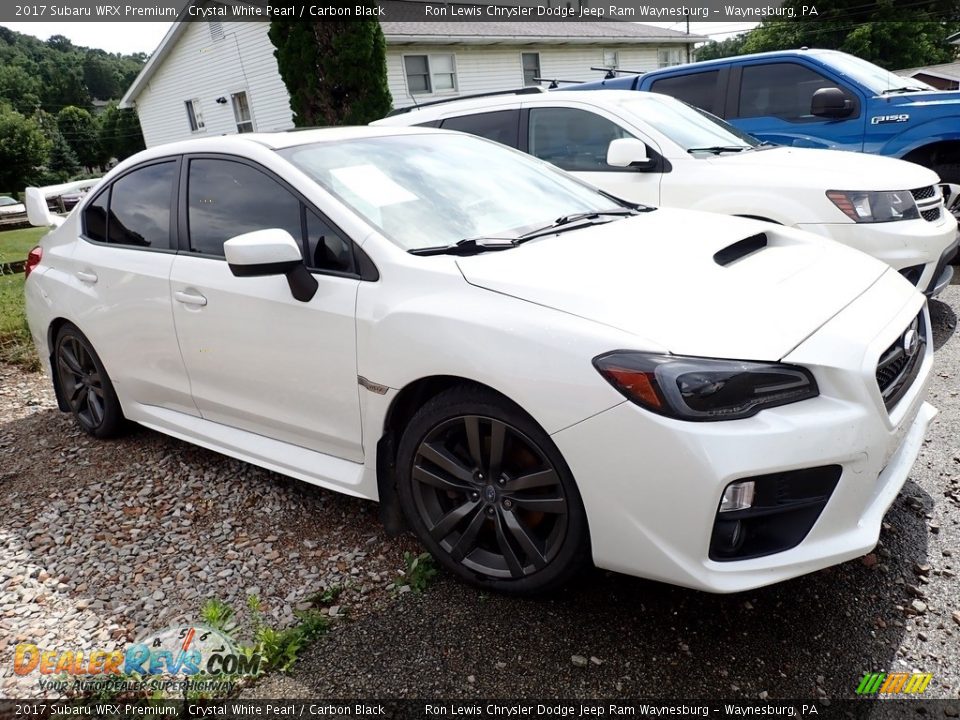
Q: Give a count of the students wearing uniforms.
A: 0